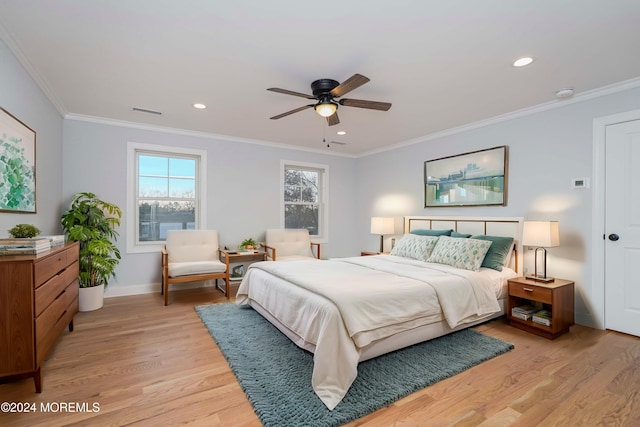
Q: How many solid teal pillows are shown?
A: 3